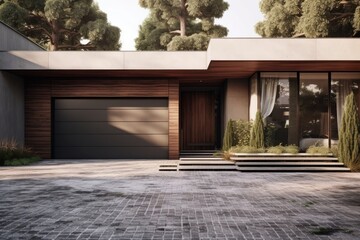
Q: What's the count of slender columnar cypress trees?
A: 3